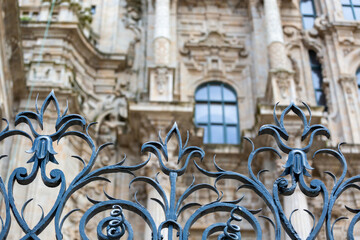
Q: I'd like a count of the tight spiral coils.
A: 2